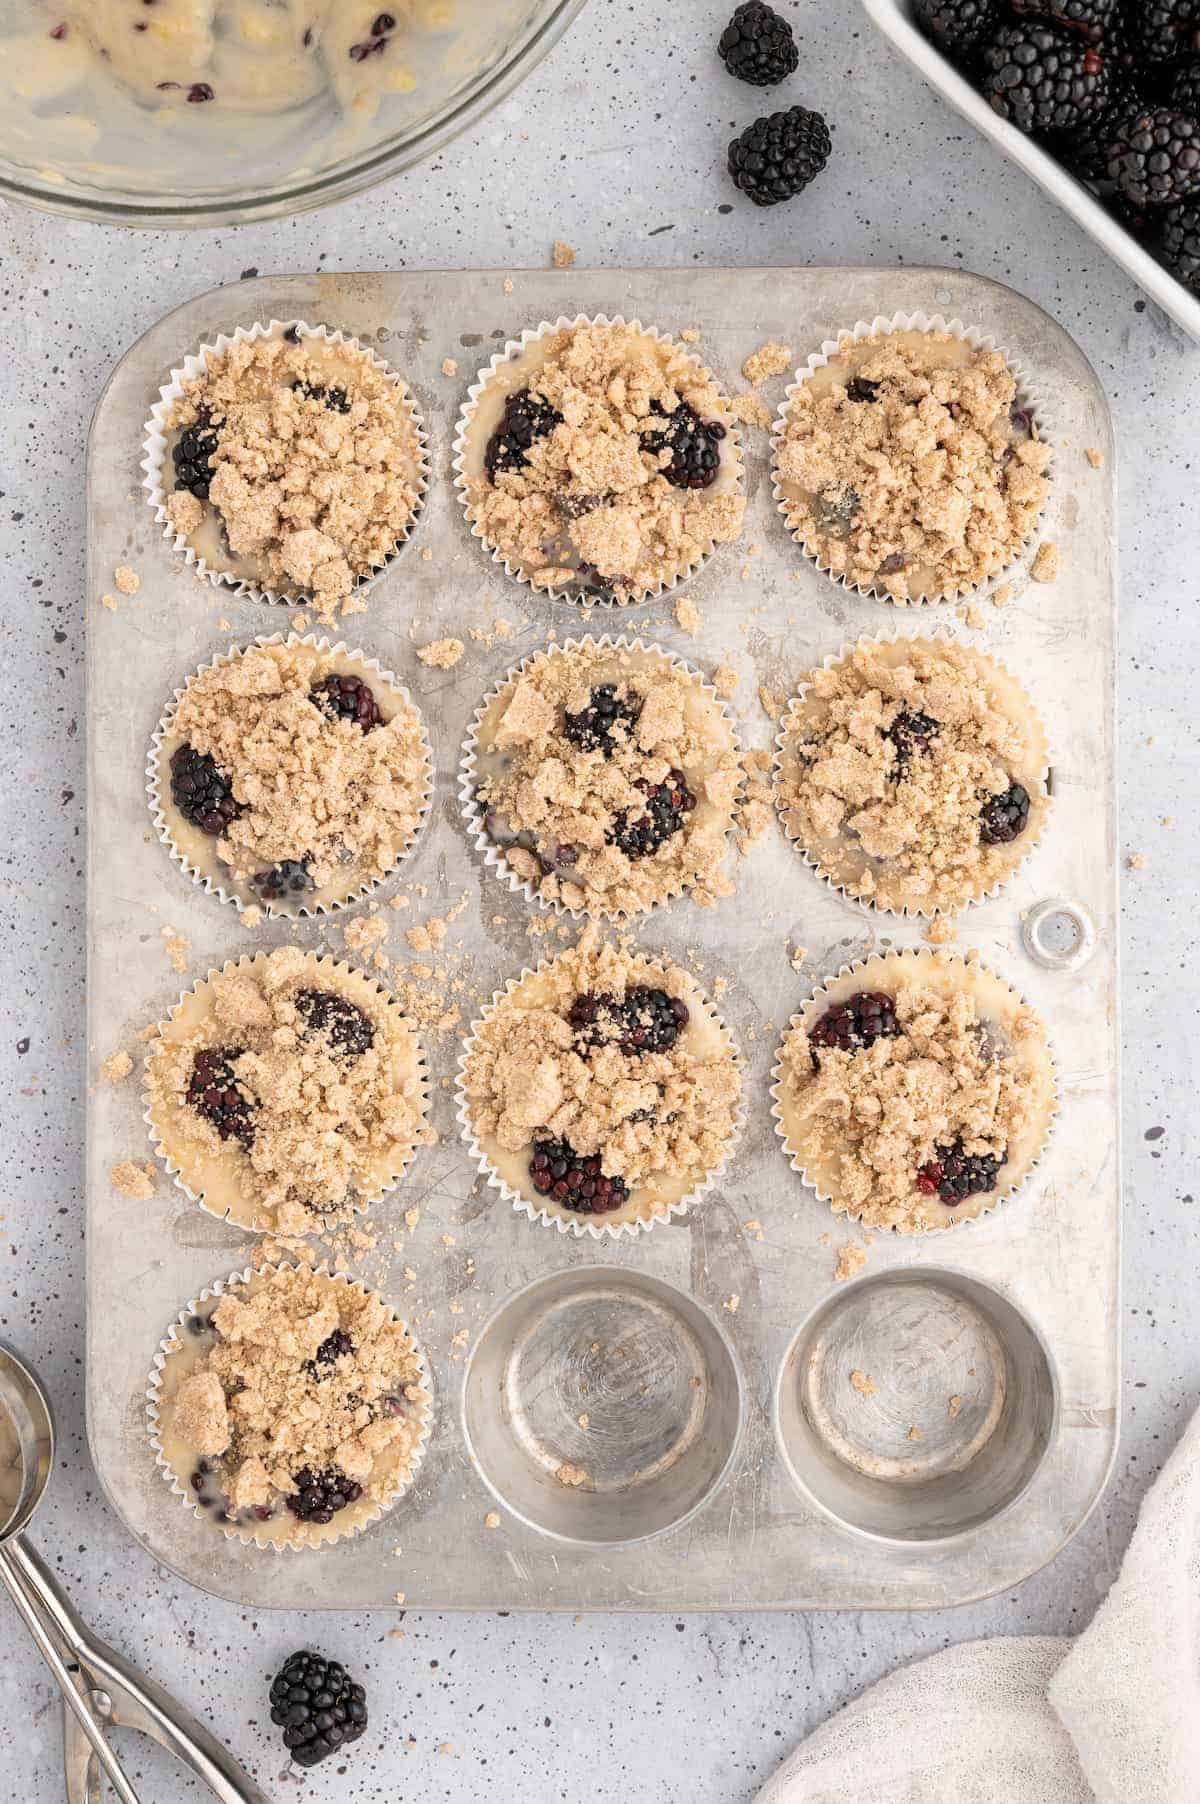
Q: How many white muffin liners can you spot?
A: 10